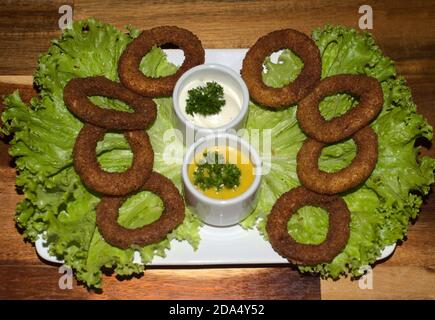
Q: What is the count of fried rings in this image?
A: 8